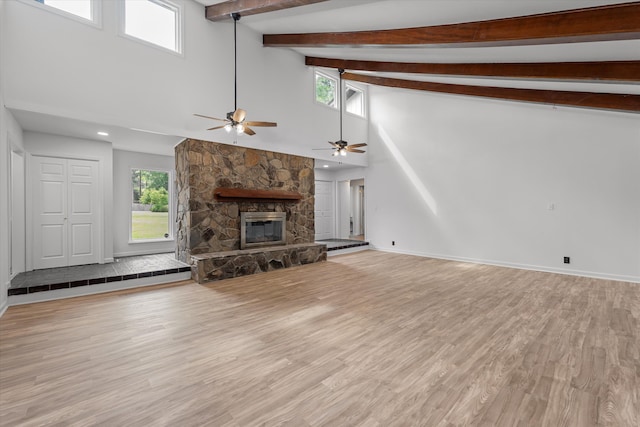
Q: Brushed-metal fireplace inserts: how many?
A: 1